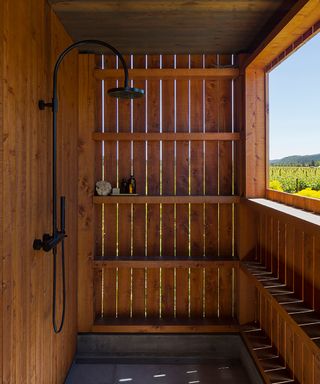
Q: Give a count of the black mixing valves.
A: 1